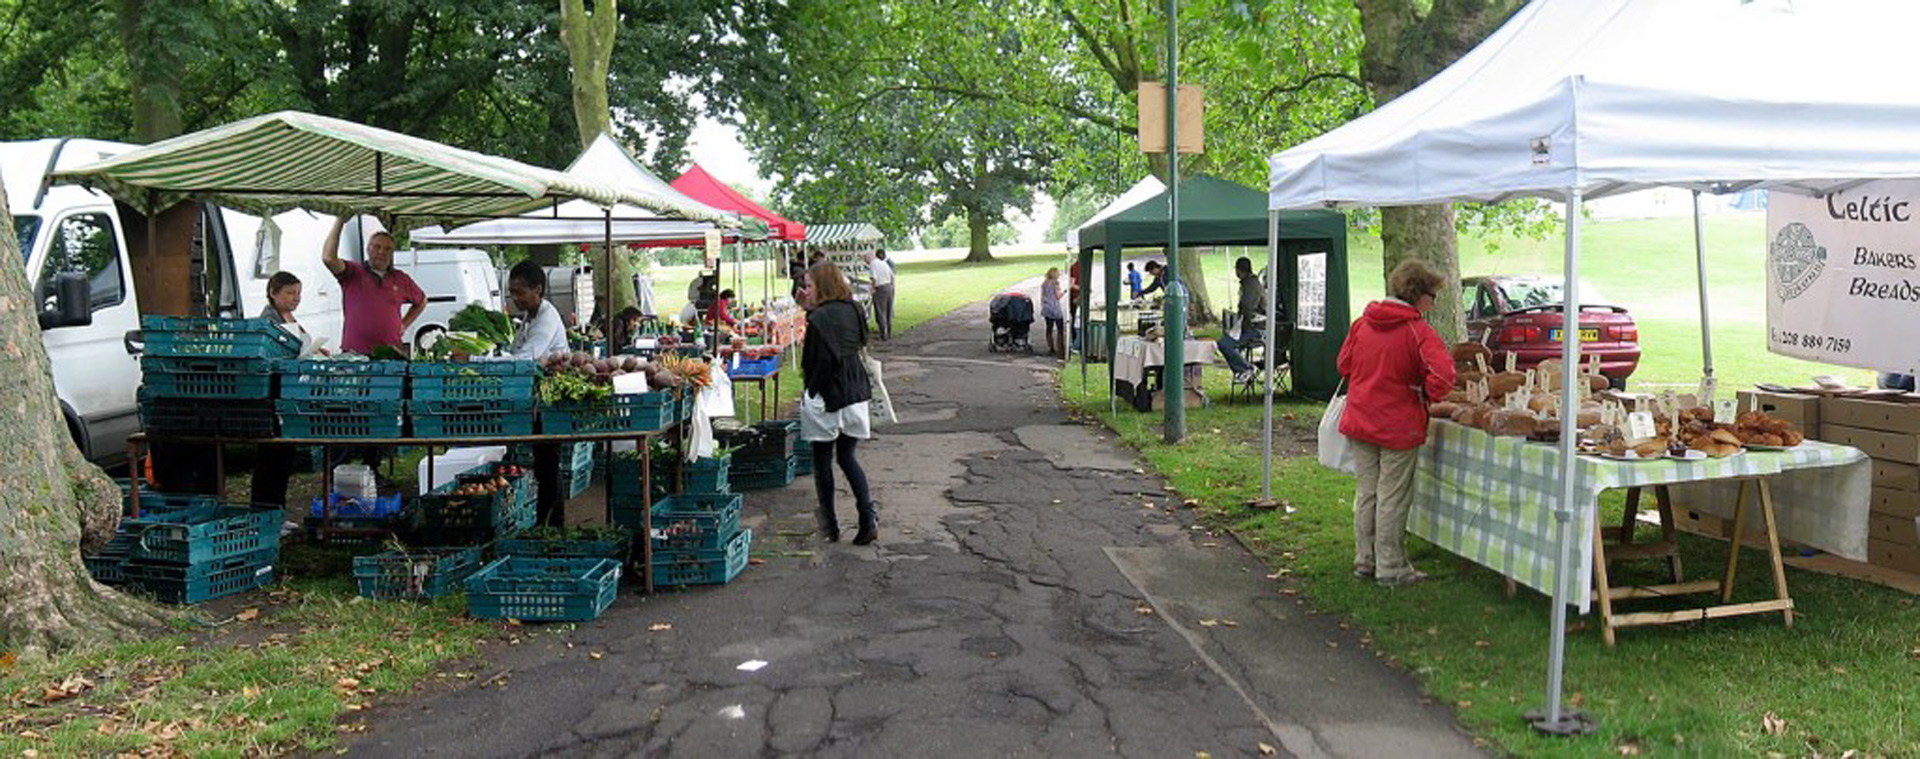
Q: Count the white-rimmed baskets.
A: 0